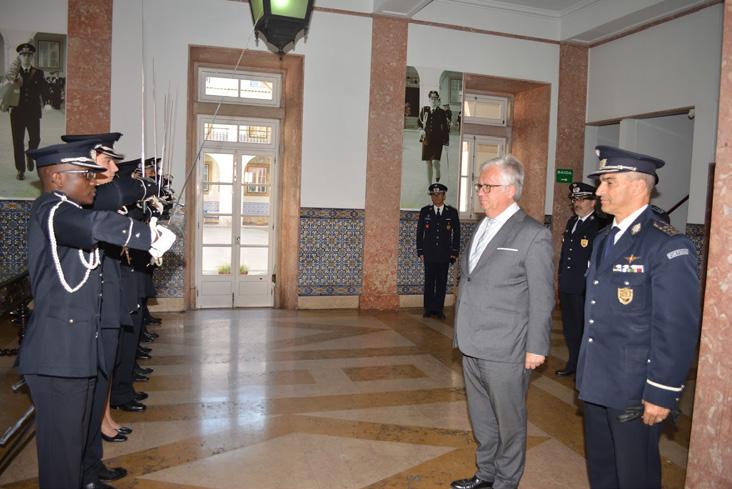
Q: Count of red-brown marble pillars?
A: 4